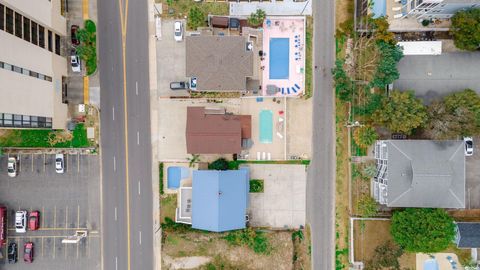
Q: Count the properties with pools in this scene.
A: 5